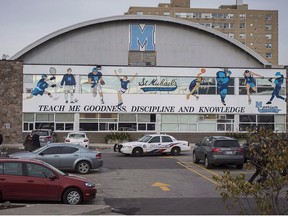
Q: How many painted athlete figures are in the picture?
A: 8